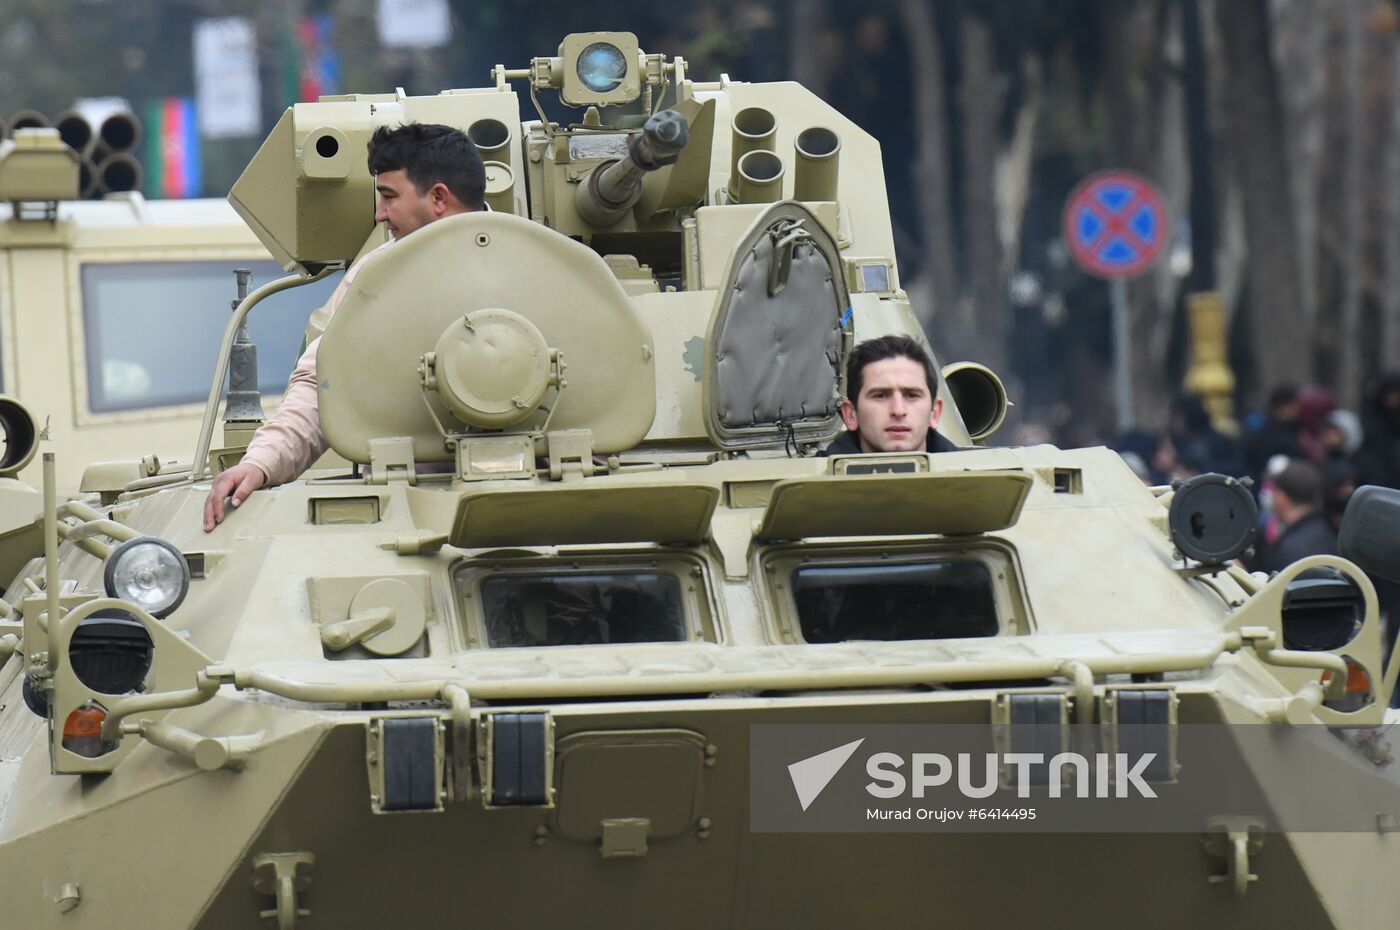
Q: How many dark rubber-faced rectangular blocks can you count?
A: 4